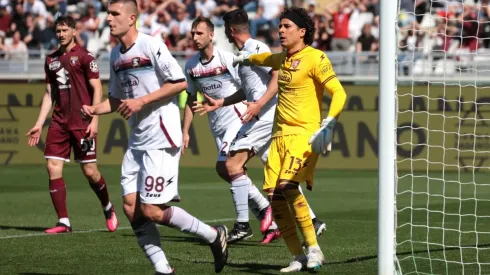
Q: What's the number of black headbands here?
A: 1